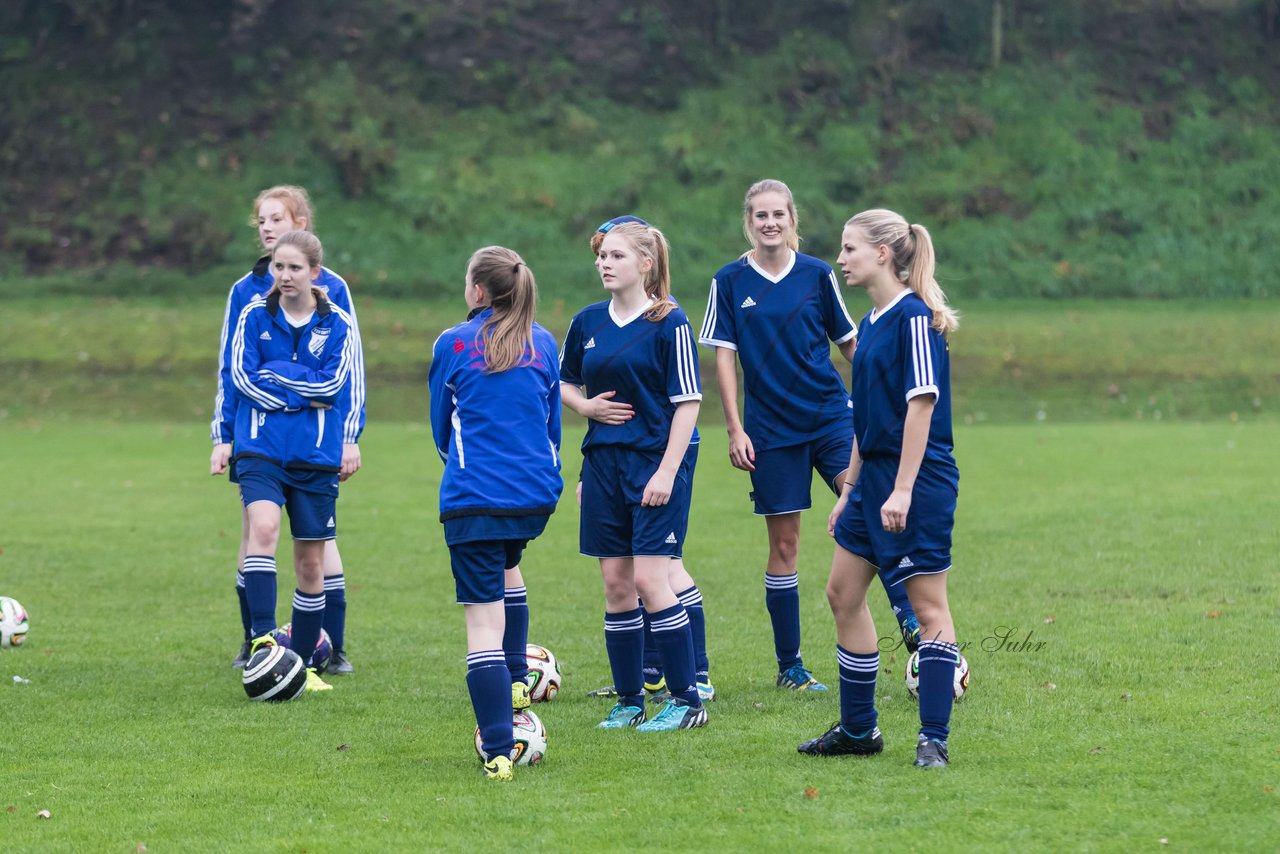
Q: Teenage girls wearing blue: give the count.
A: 7